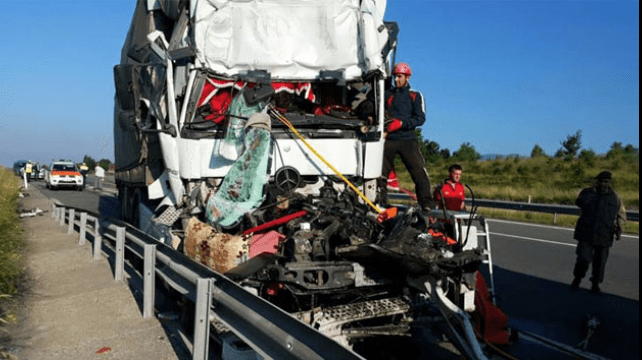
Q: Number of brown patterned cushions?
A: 1